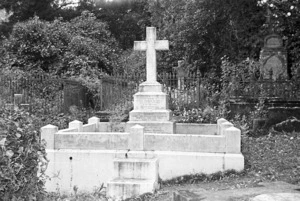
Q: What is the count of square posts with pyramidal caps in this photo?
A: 7